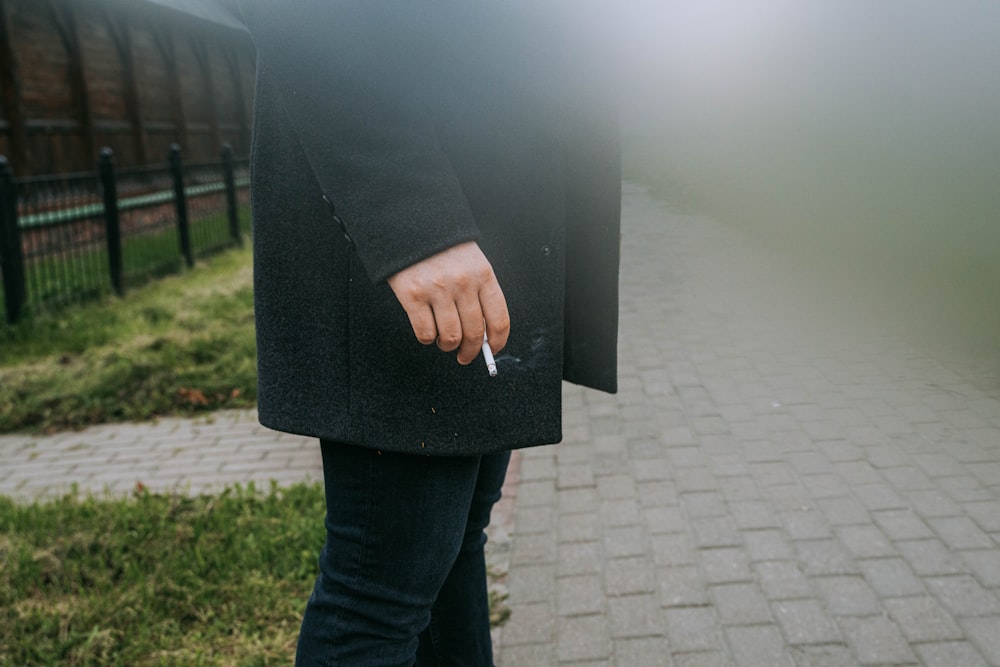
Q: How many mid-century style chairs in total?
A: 0